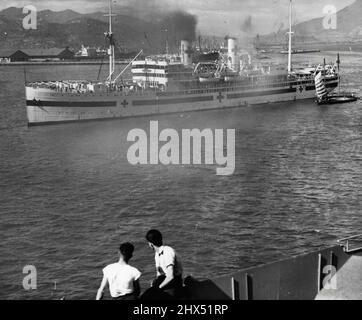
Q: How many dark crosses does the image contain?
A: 3